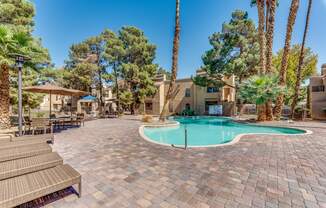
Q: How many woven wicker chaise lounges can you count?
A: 4